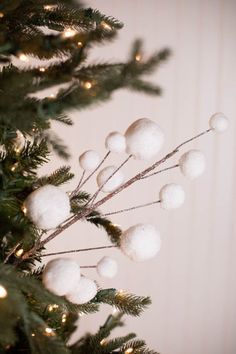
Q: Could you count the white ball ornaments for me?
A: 12